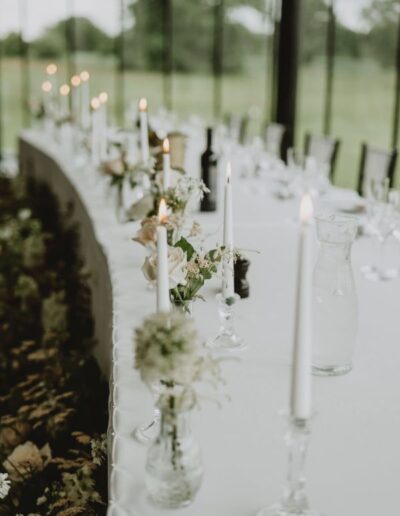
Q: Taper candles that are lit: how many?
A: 12